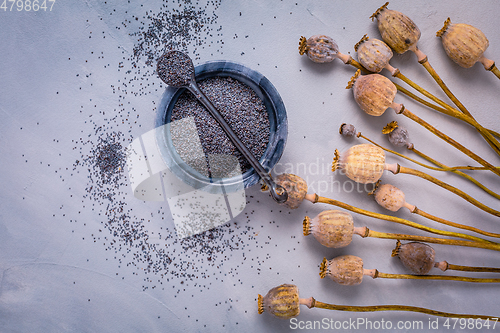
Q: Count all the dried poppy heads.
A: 14